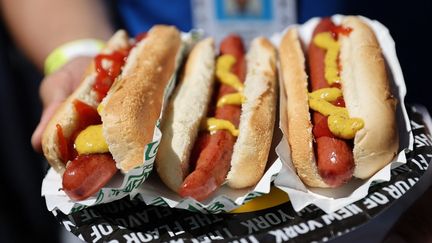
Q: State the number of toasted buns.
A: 3